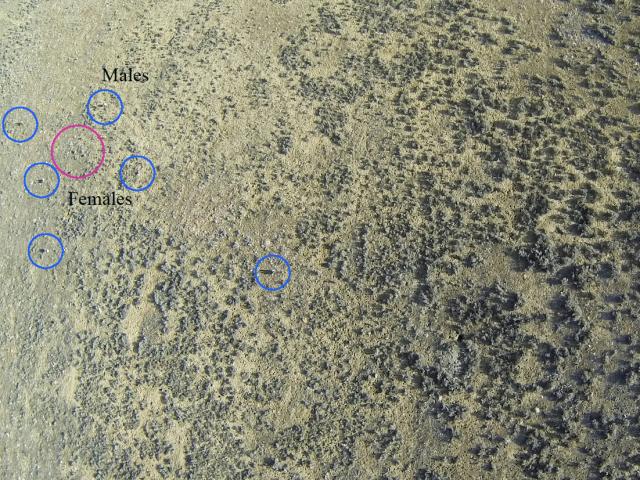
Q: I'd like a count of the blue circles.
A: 6